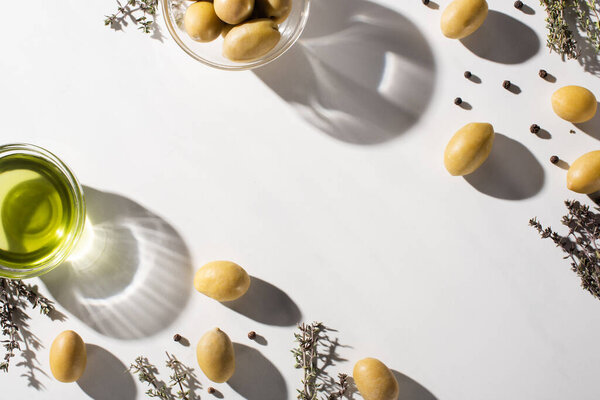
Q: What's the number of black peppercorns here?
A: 11